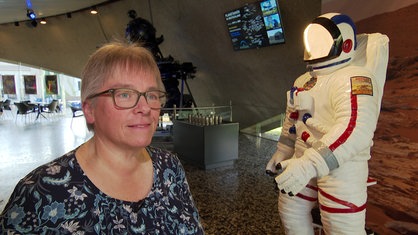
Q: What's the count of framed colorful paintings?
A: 3